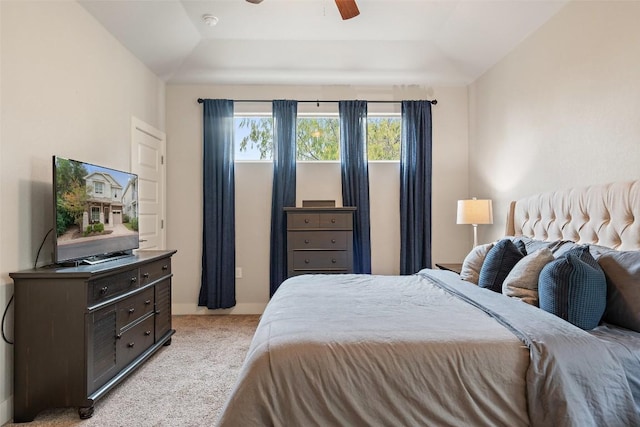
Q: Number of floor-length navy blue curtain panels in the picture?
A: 4